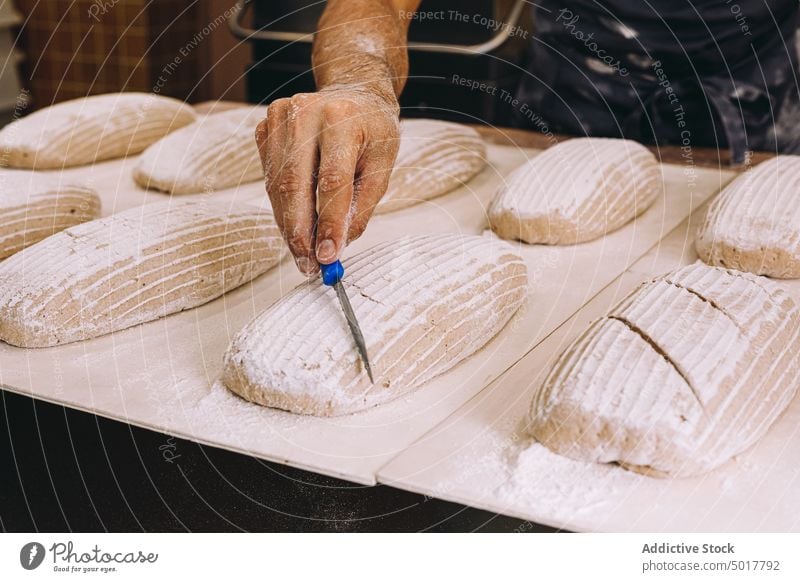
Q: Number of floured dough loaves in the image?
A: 9